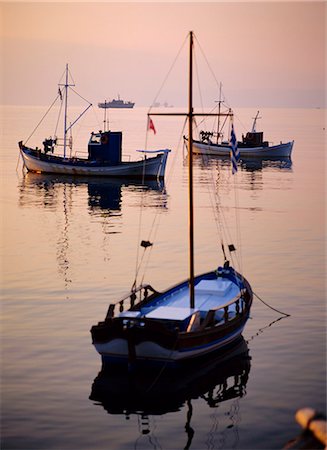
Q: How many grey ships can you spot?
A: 1